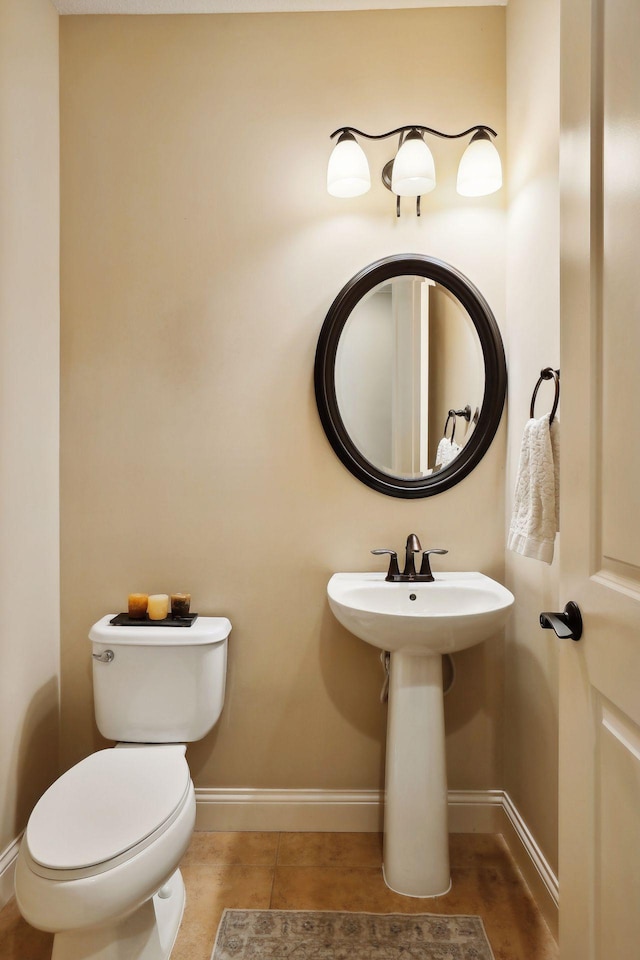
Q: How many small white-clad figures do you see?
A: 0